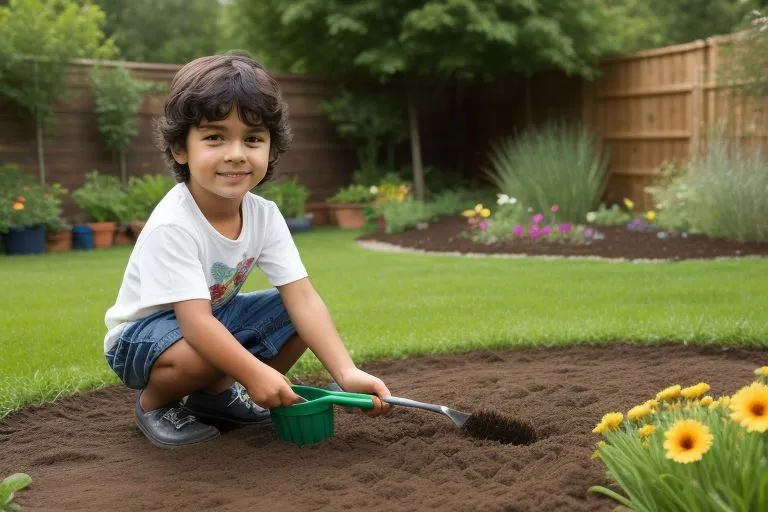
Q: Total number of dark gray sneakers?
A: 2